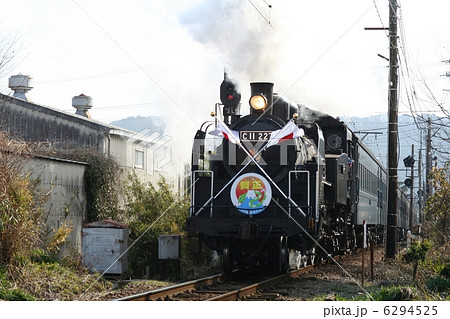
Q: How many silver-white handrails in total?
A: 2